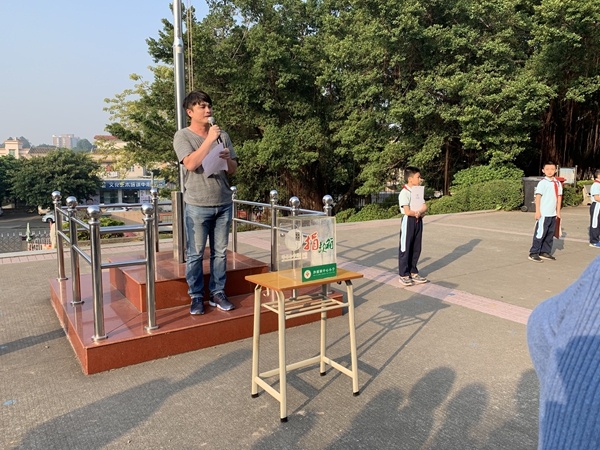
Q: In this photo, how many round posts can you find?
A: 9